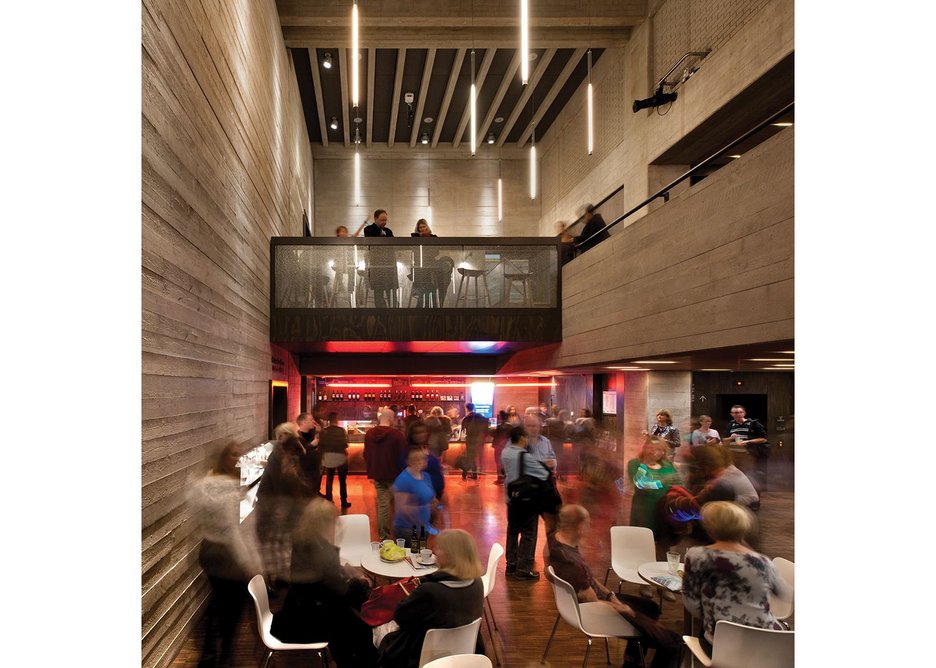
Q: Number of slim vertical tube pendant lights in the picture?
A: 8